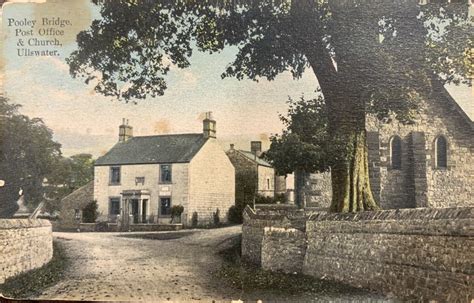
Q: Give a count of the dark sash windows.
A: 4